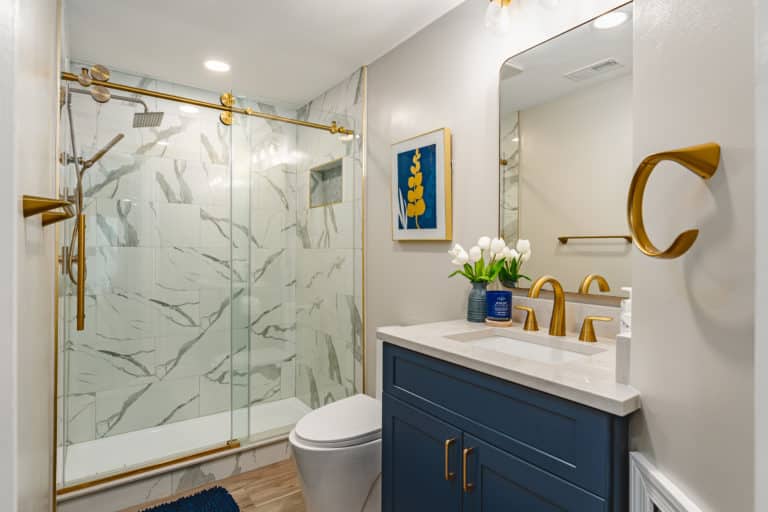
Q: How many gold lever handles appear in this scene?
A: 2